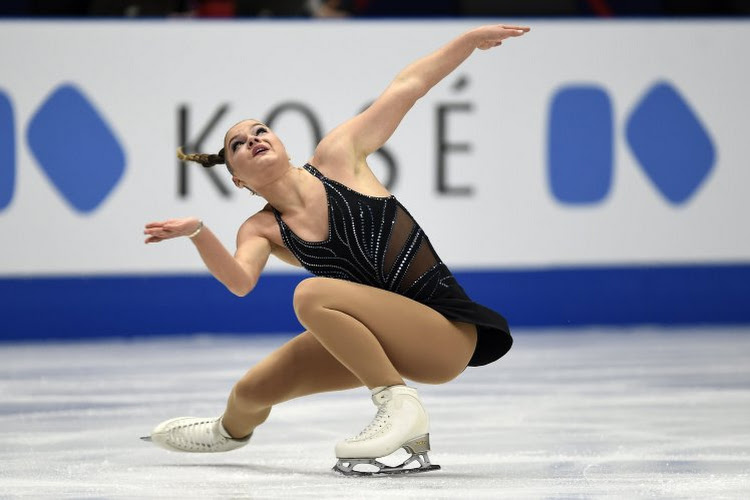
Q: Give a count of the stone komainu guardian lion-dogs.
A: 0